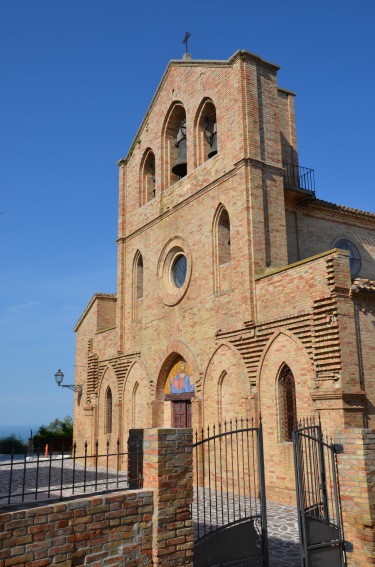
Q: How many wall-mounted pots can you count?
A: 0